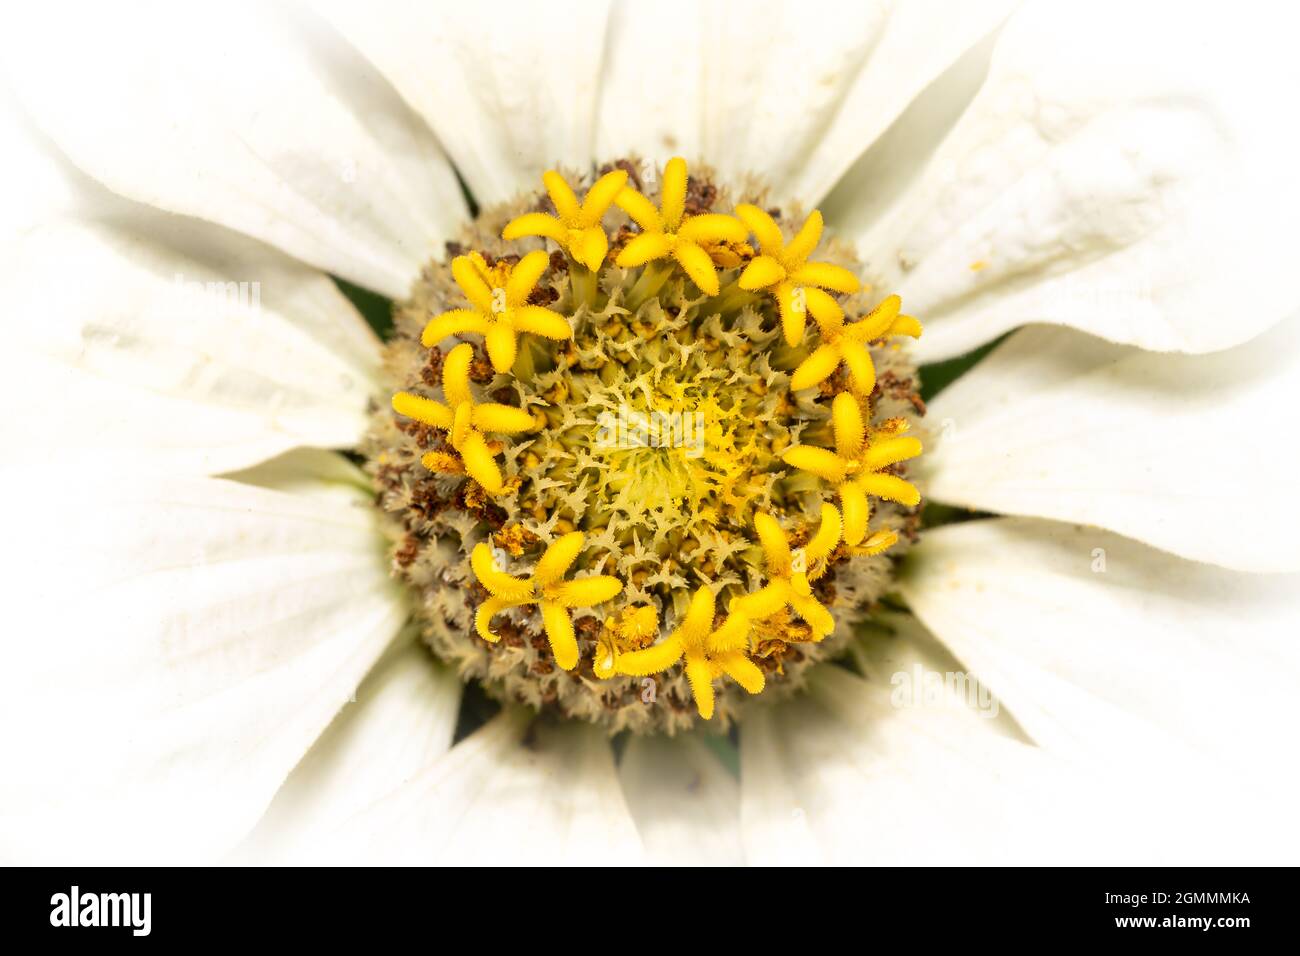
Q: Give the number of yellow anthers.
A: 10